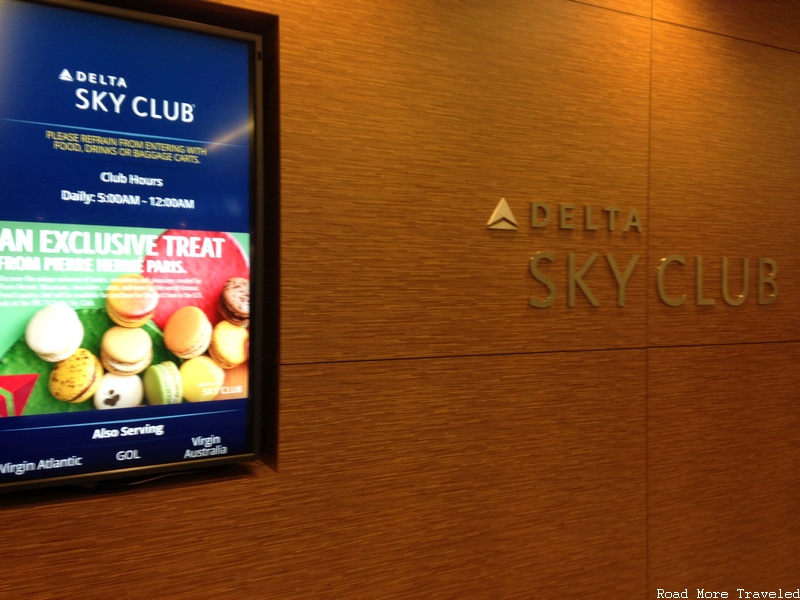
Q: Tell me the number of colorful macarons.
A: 10